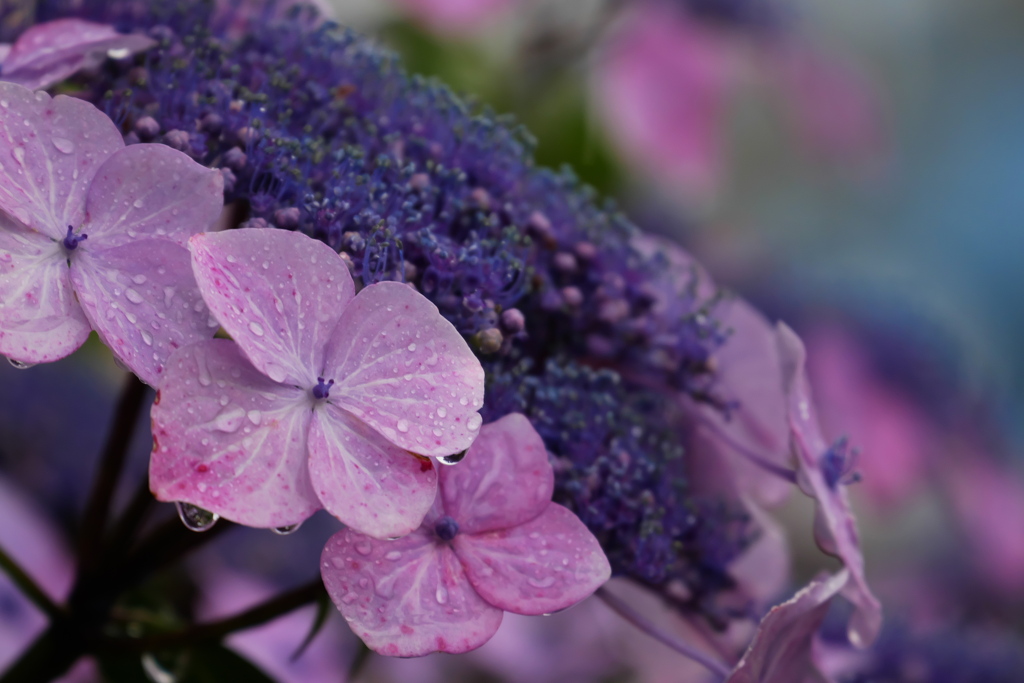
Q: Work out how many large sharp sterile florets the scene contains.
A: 3